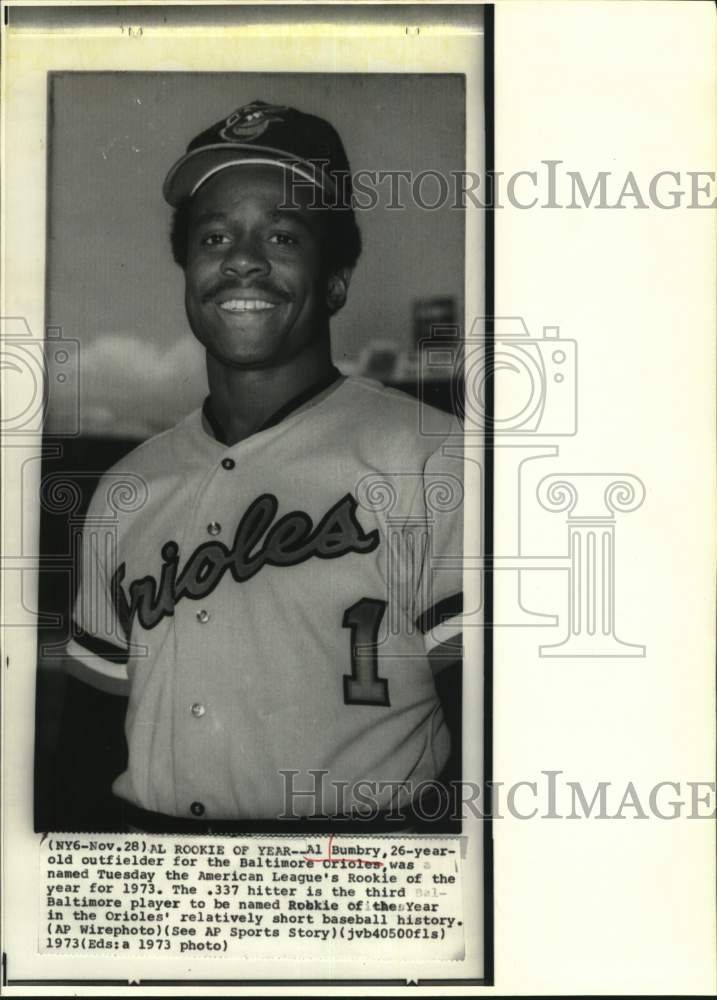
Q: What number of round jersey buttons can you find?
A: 5